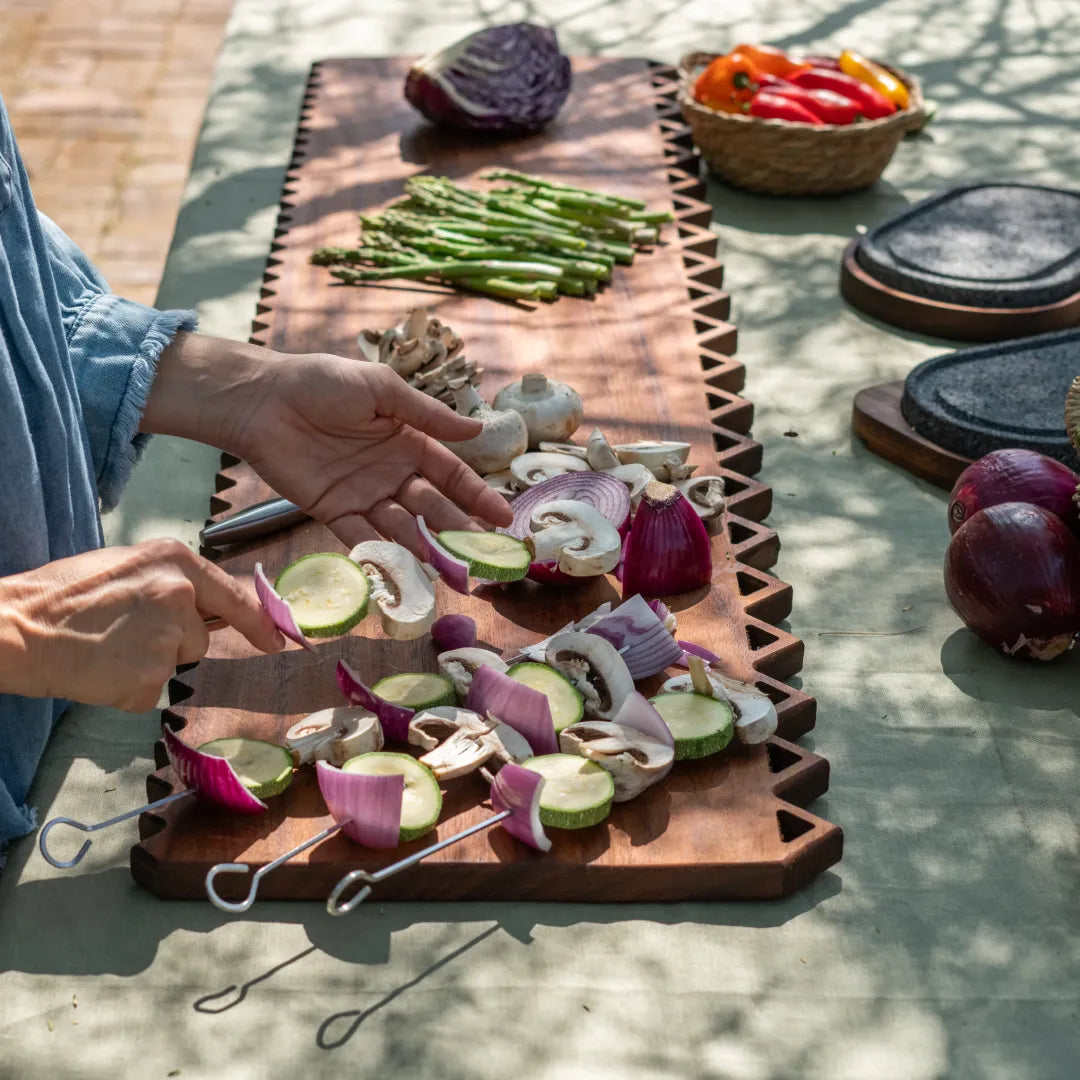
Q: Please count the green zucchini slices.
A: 8